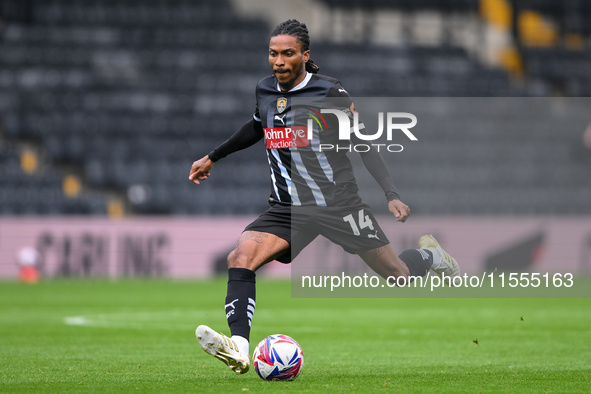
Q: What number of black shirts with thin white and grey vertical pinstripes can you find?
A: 1